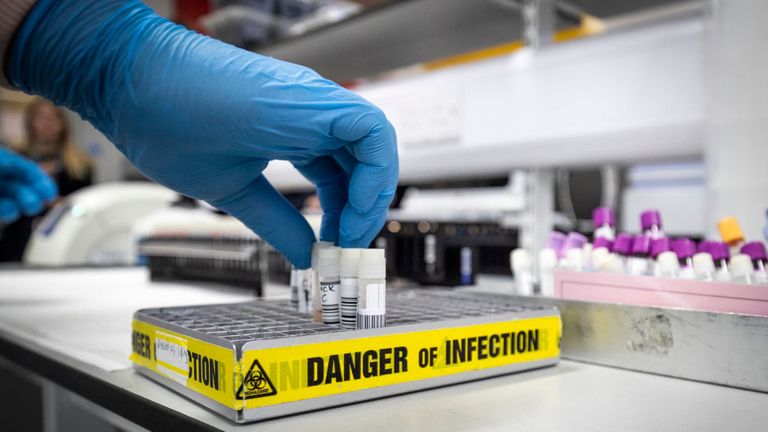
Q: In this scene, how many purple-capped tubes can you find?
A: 11